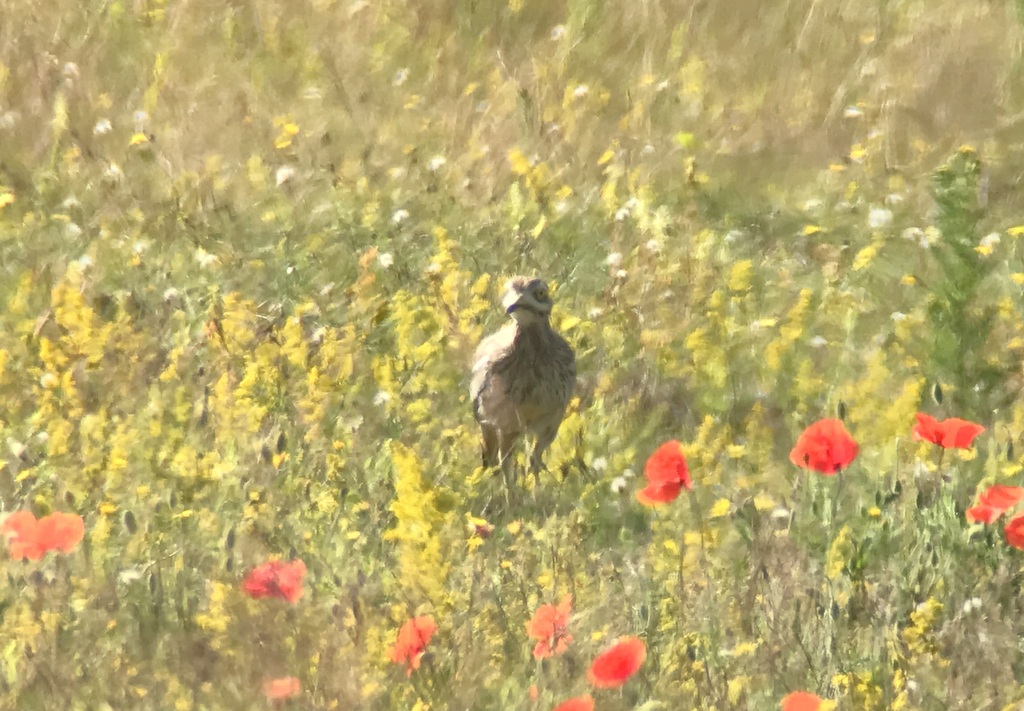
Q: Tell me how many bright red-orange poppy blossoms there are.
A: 13